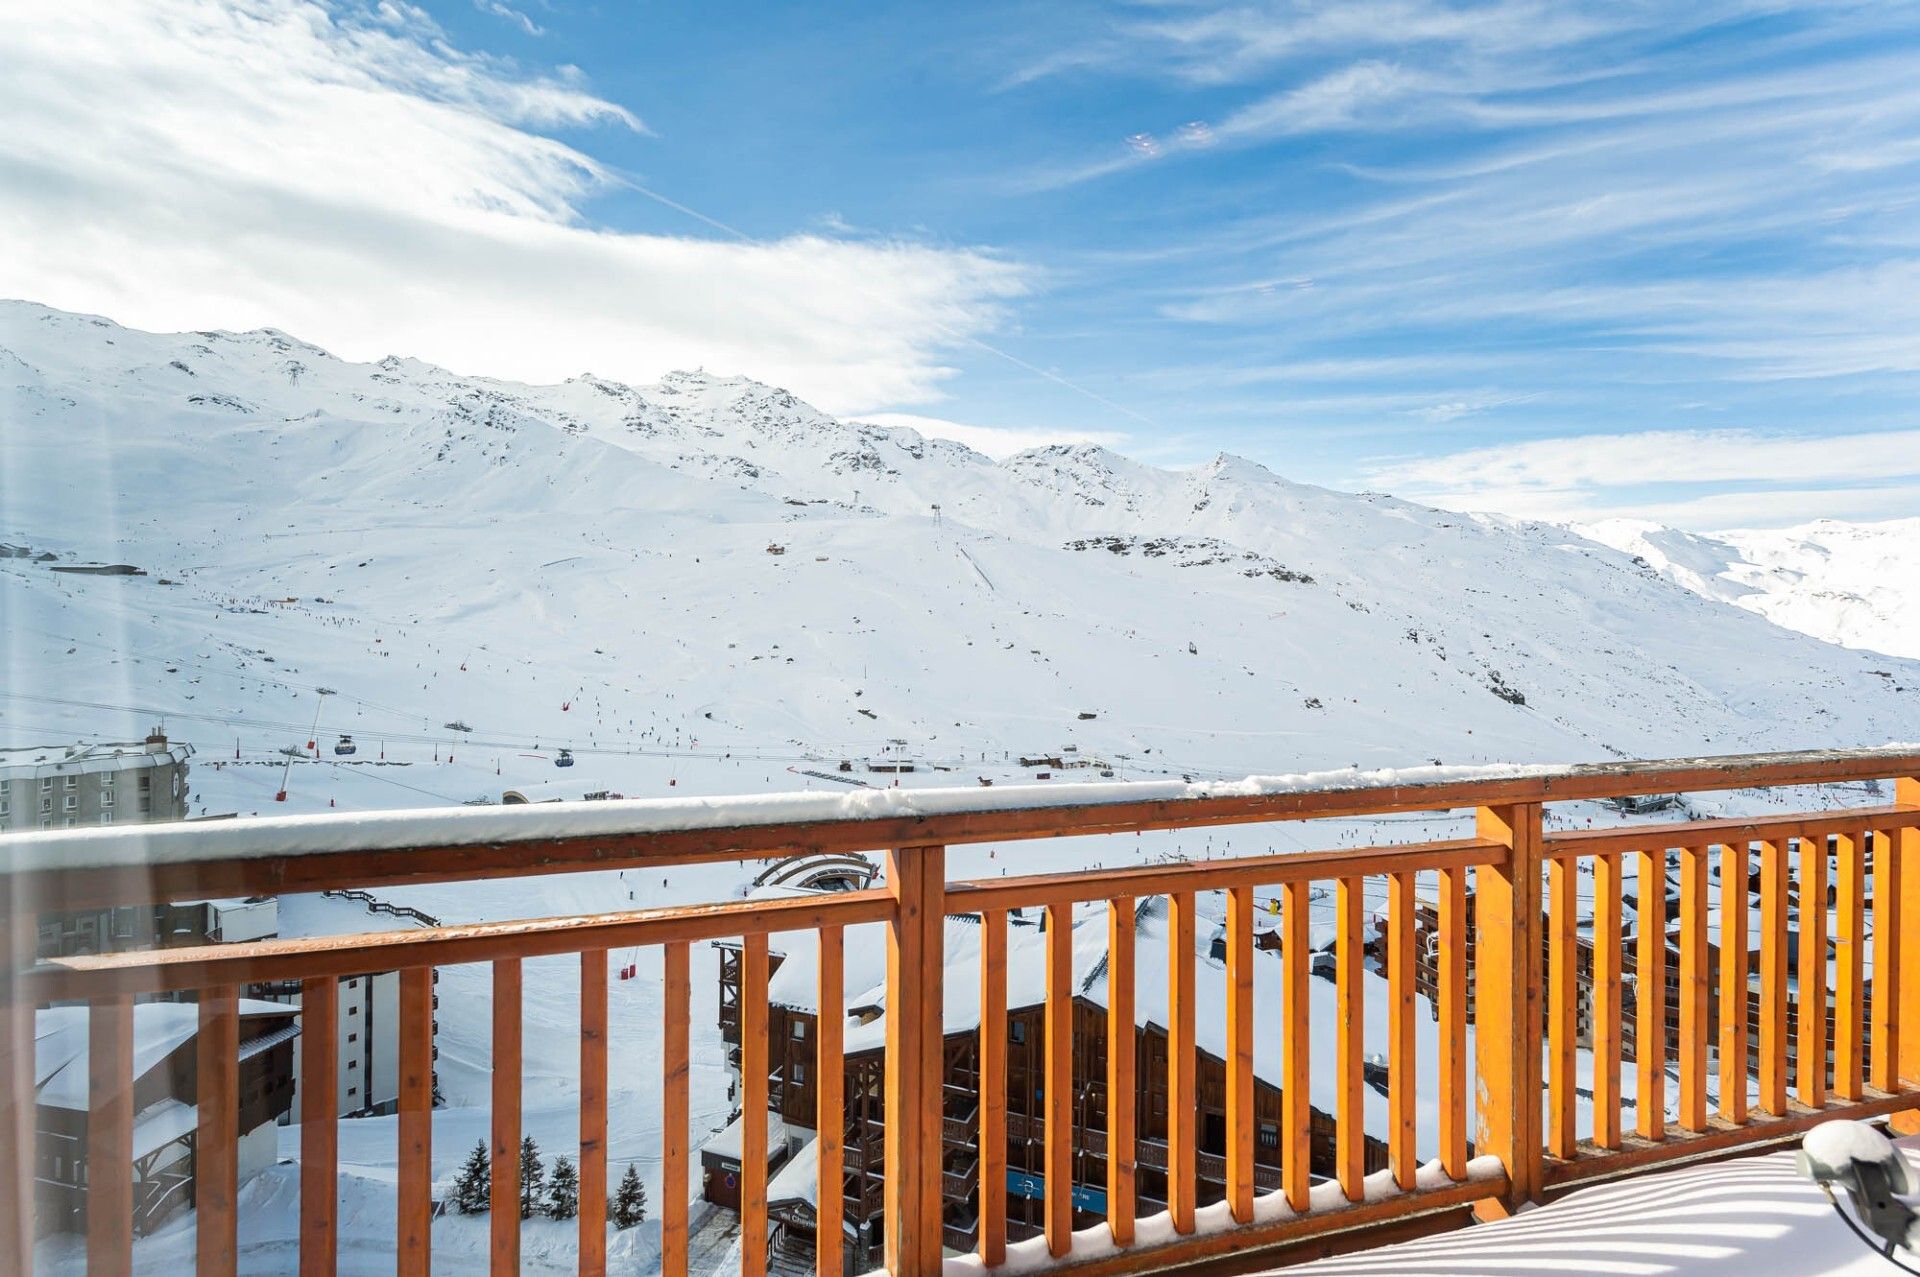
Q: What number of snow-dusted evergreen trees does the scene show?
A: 4